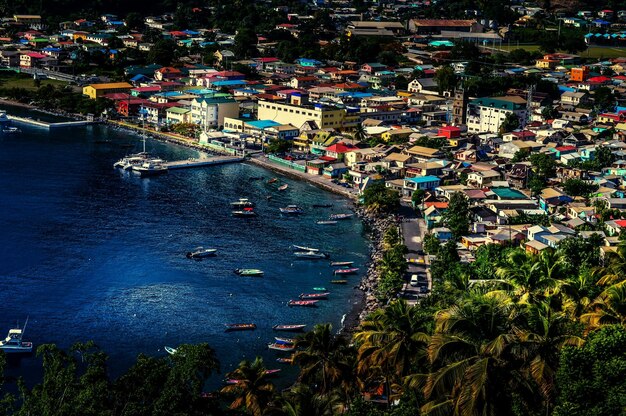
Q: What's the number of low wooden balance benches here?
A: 0